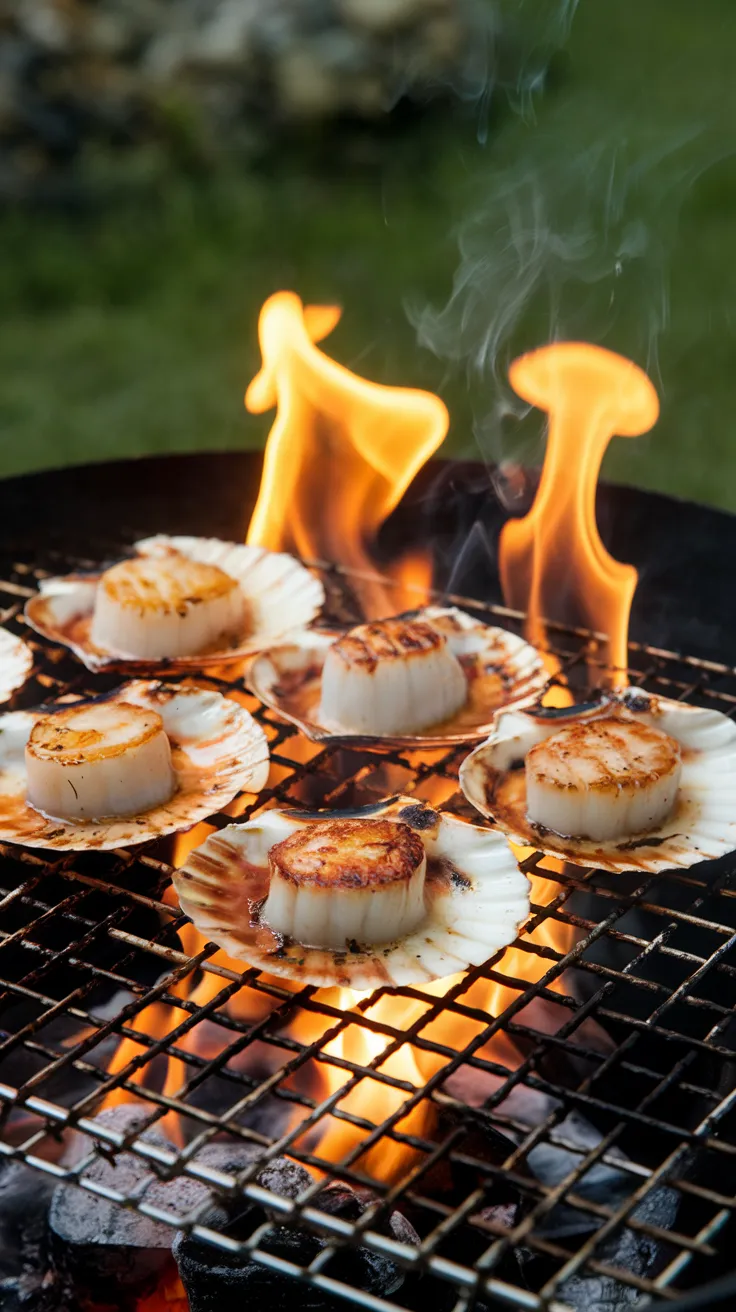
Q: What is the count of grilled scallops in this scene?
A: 5